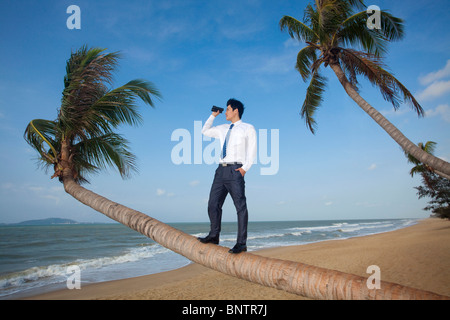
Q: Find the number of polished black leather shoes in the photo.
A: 2